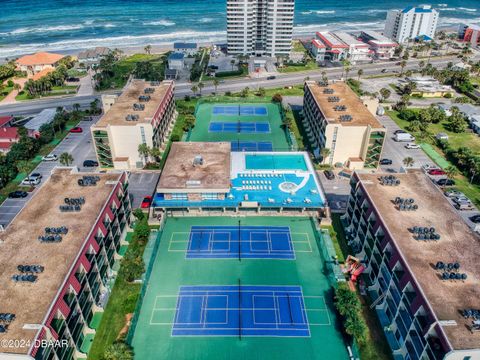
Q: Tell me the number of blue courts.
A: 5